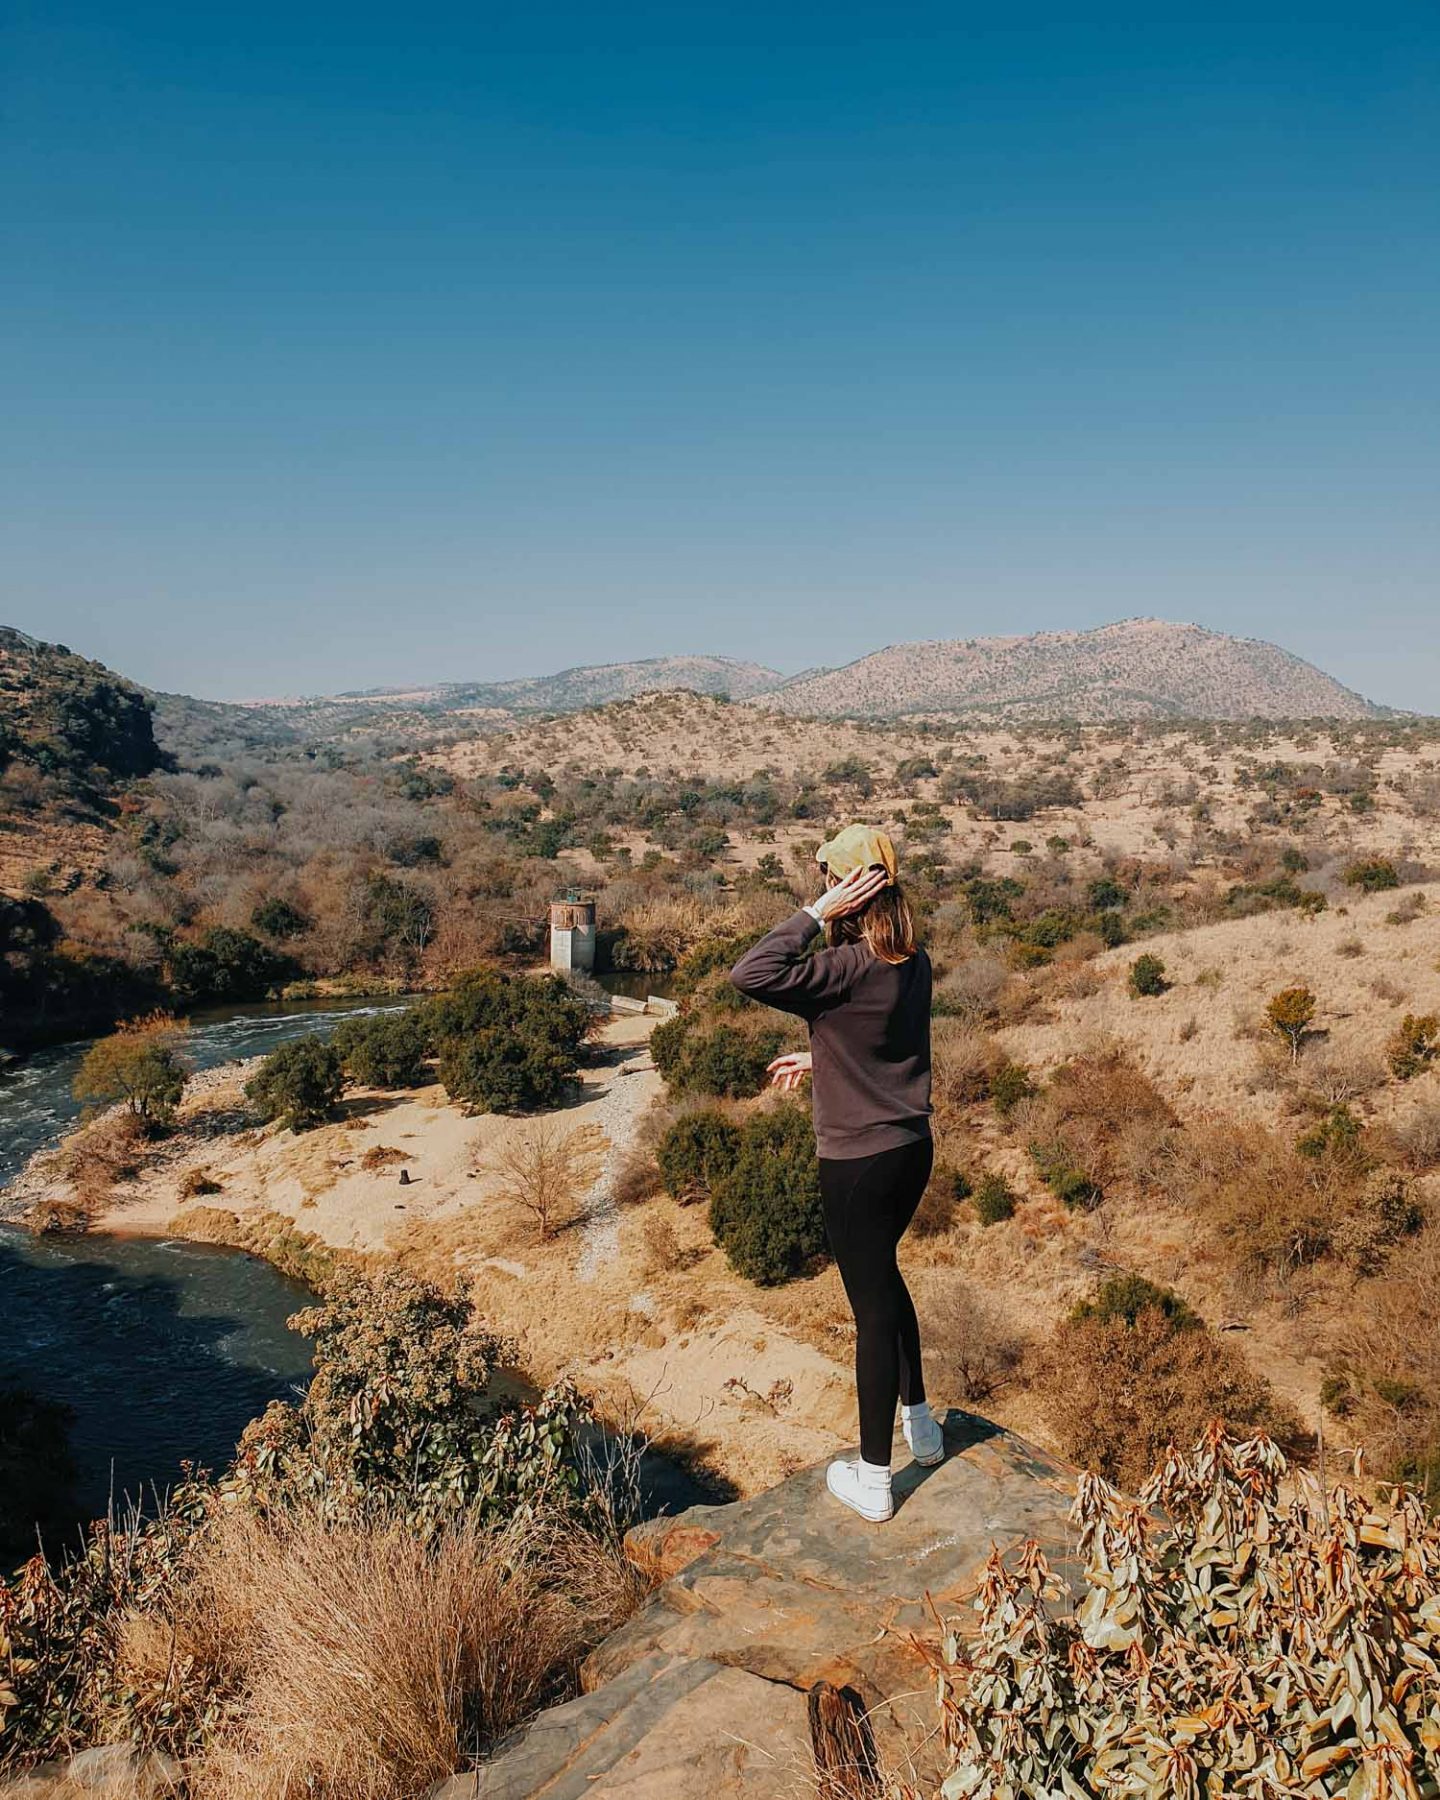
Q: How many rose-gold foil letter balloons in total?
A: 0